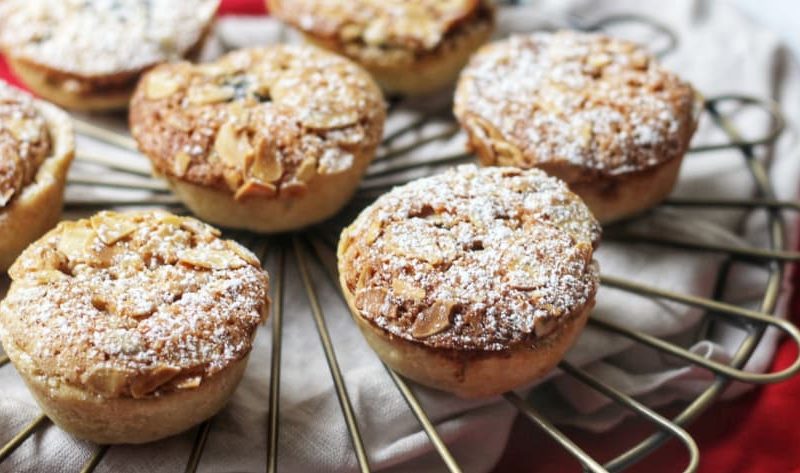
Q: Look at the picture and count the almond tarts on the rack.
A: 7